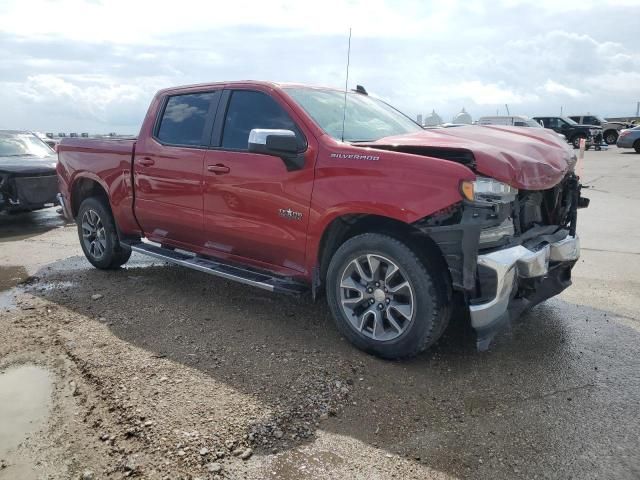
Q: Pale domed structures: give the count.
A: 2